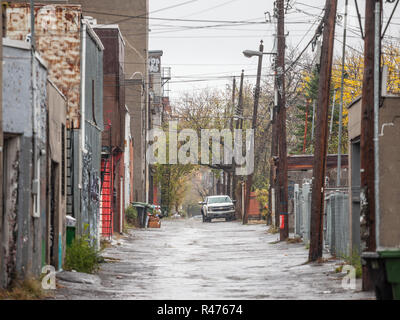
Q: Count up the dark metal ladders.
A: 2